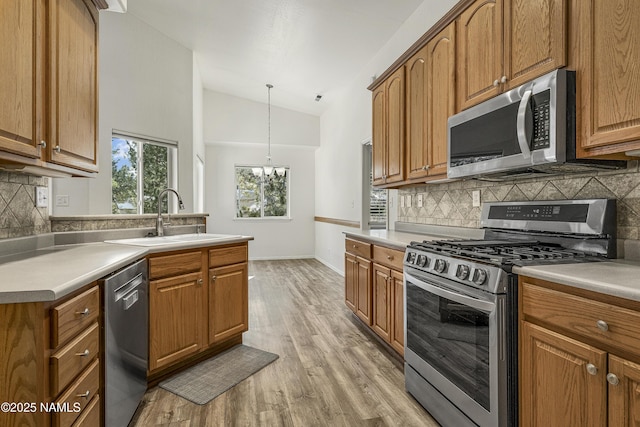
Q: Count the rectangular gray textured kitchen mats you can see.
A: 1